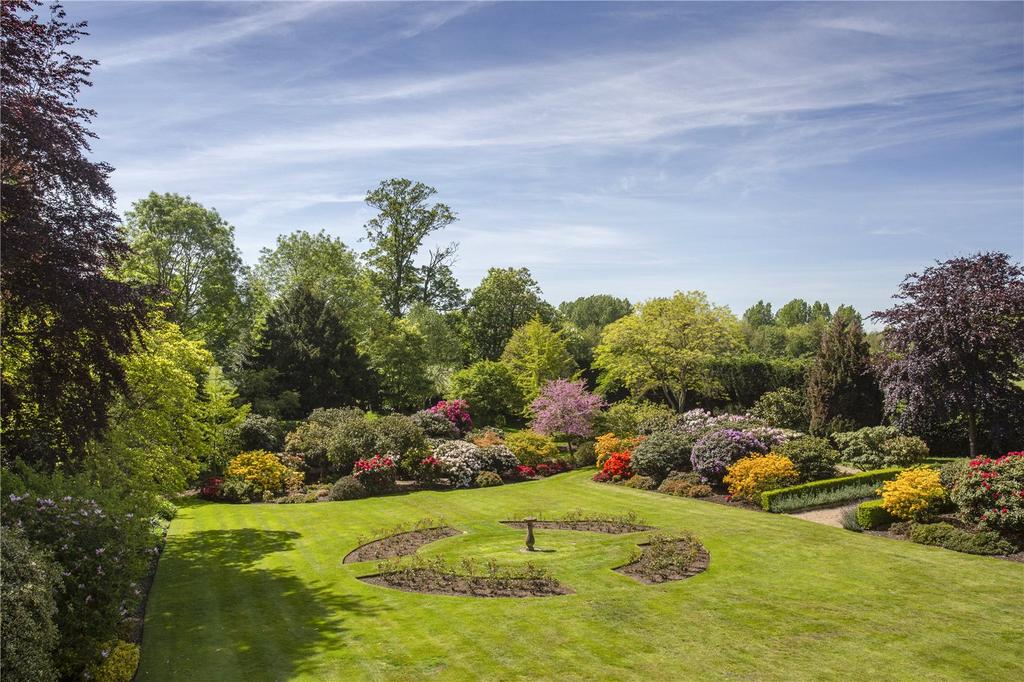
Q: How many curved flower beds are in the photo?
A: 4